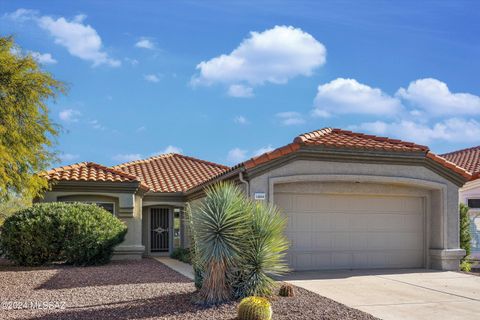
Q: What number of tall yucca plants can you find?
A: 2